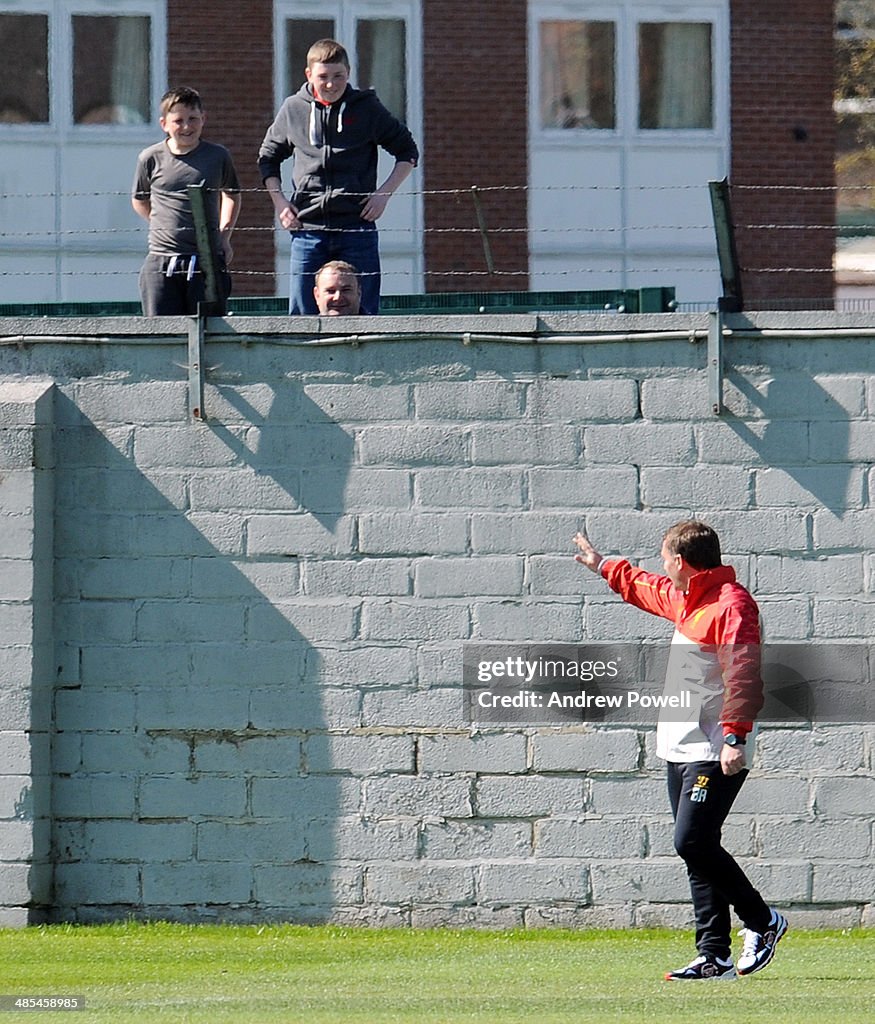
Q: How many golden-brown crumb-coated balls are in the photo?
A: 0